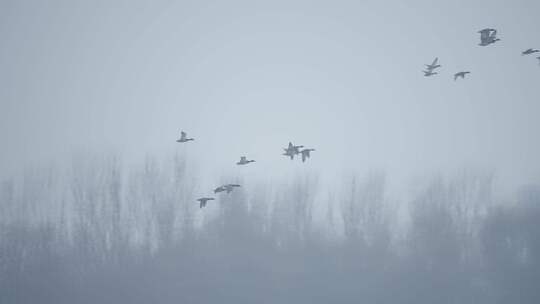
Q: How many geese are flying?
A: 15